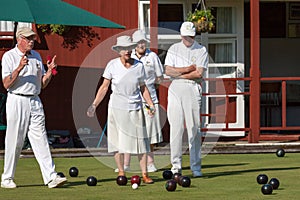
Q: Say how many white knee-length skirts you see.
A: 2